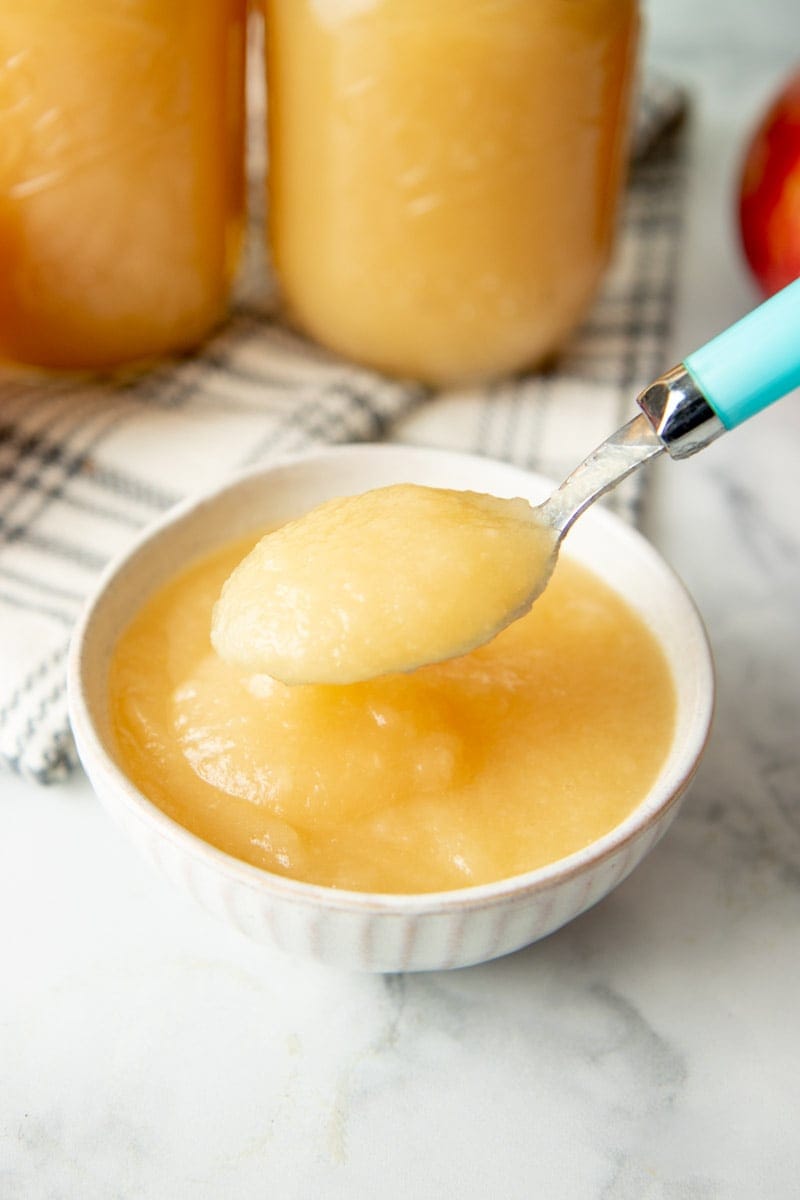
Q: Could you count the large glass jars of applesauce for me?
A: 2